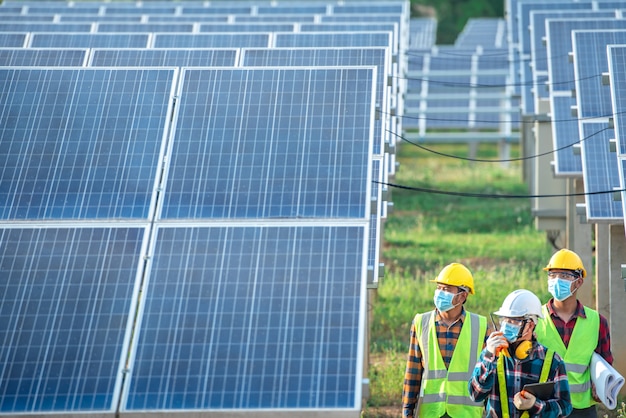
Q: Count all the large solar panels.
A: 4